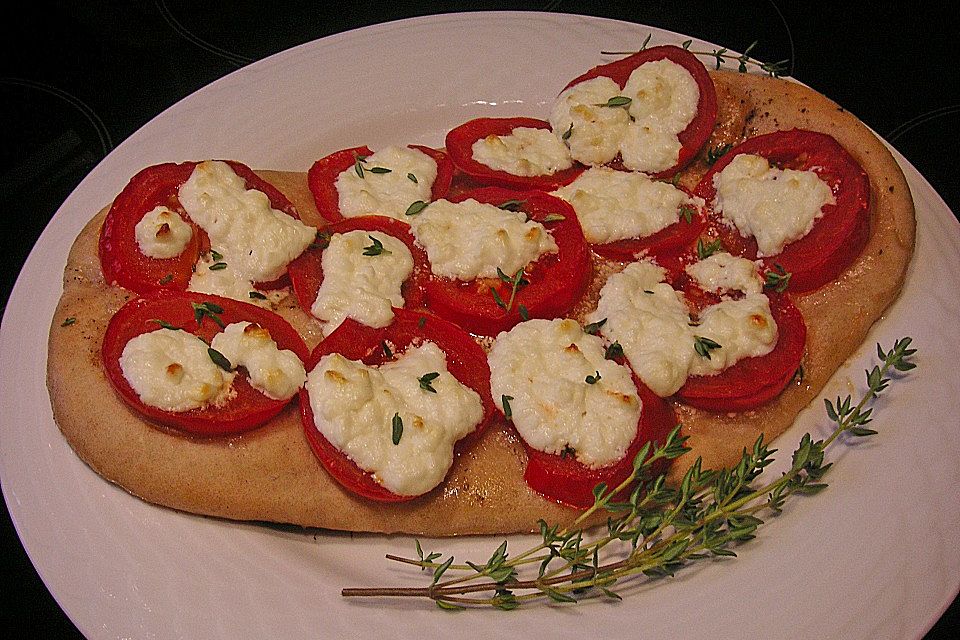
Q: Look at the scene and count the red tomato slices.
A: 12